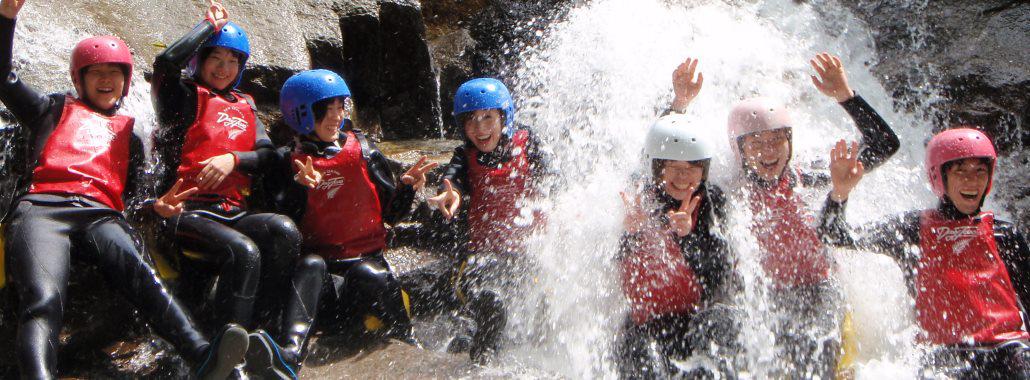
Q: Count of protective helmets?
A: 7